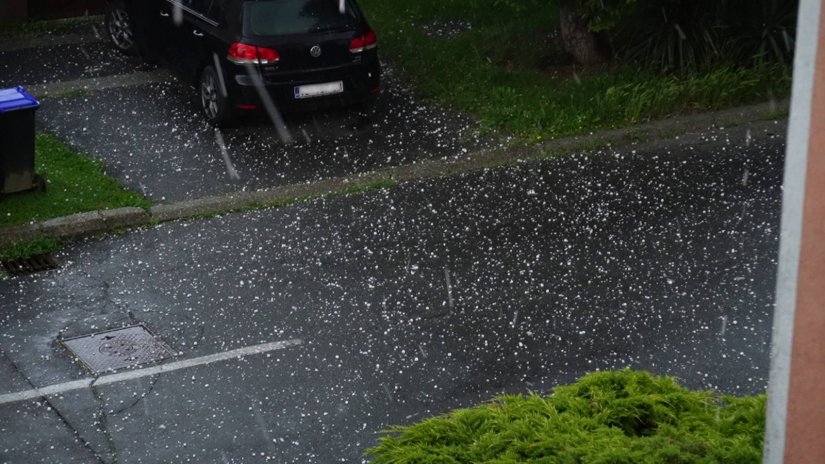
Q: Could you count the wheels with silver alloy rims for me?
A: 2